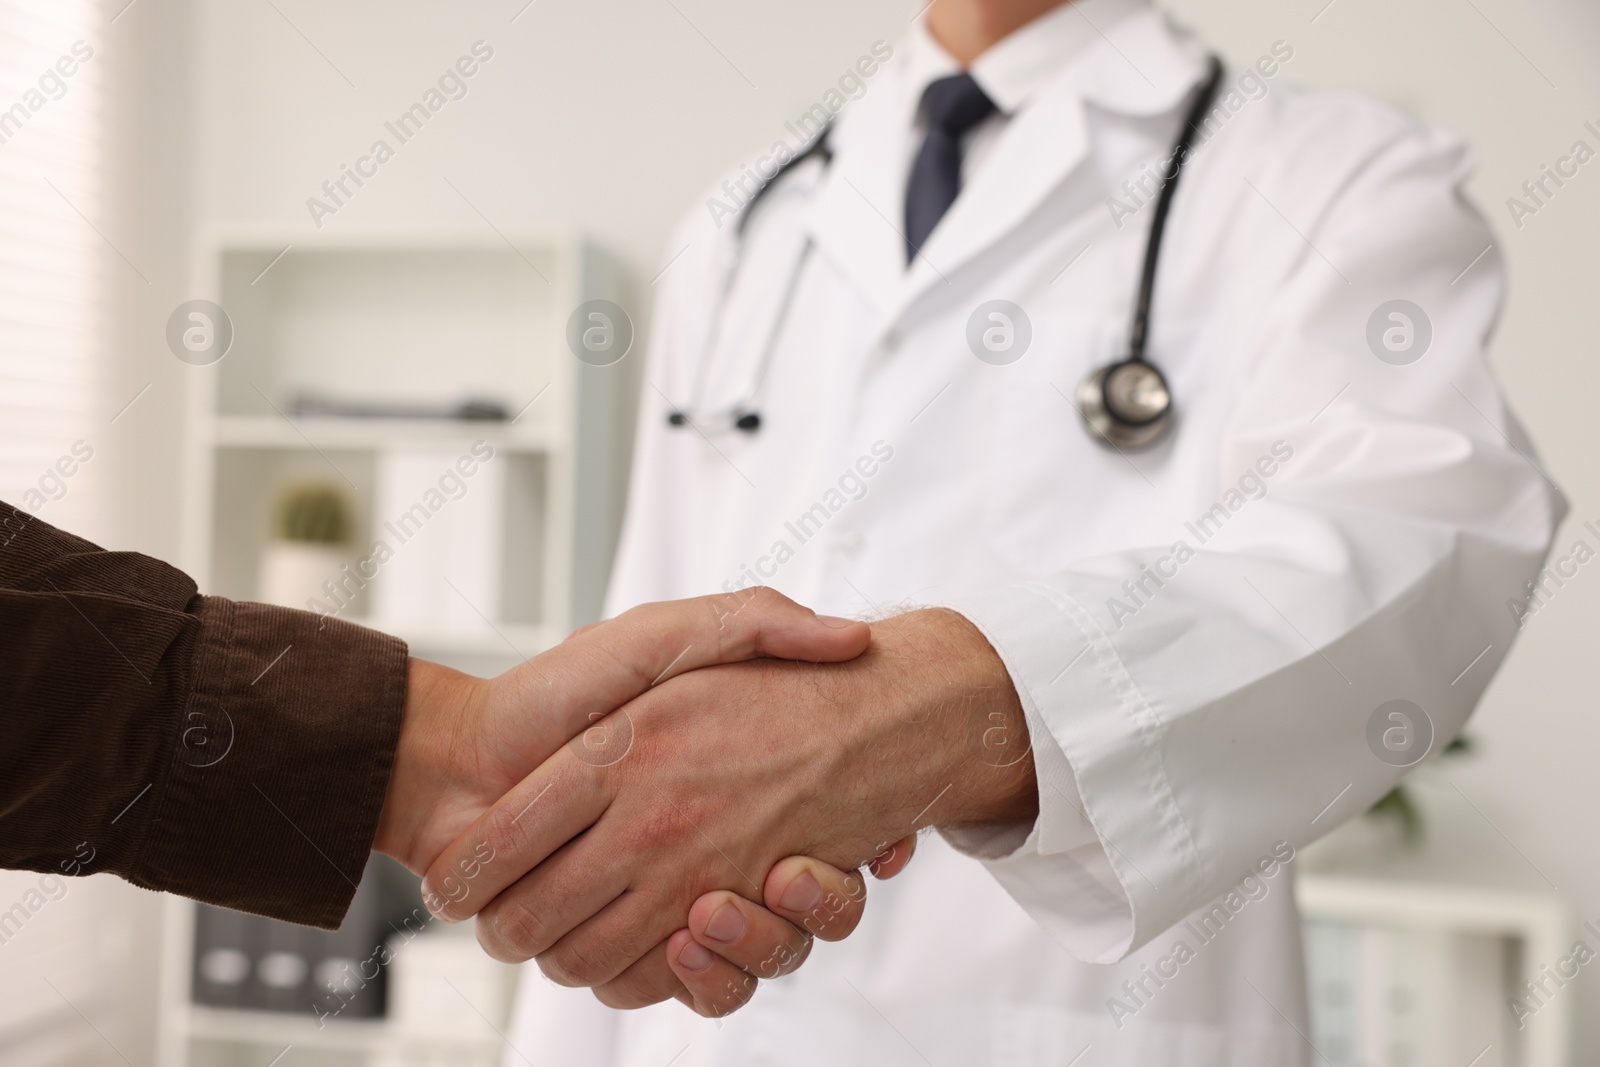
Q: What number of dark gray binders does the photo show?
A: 3